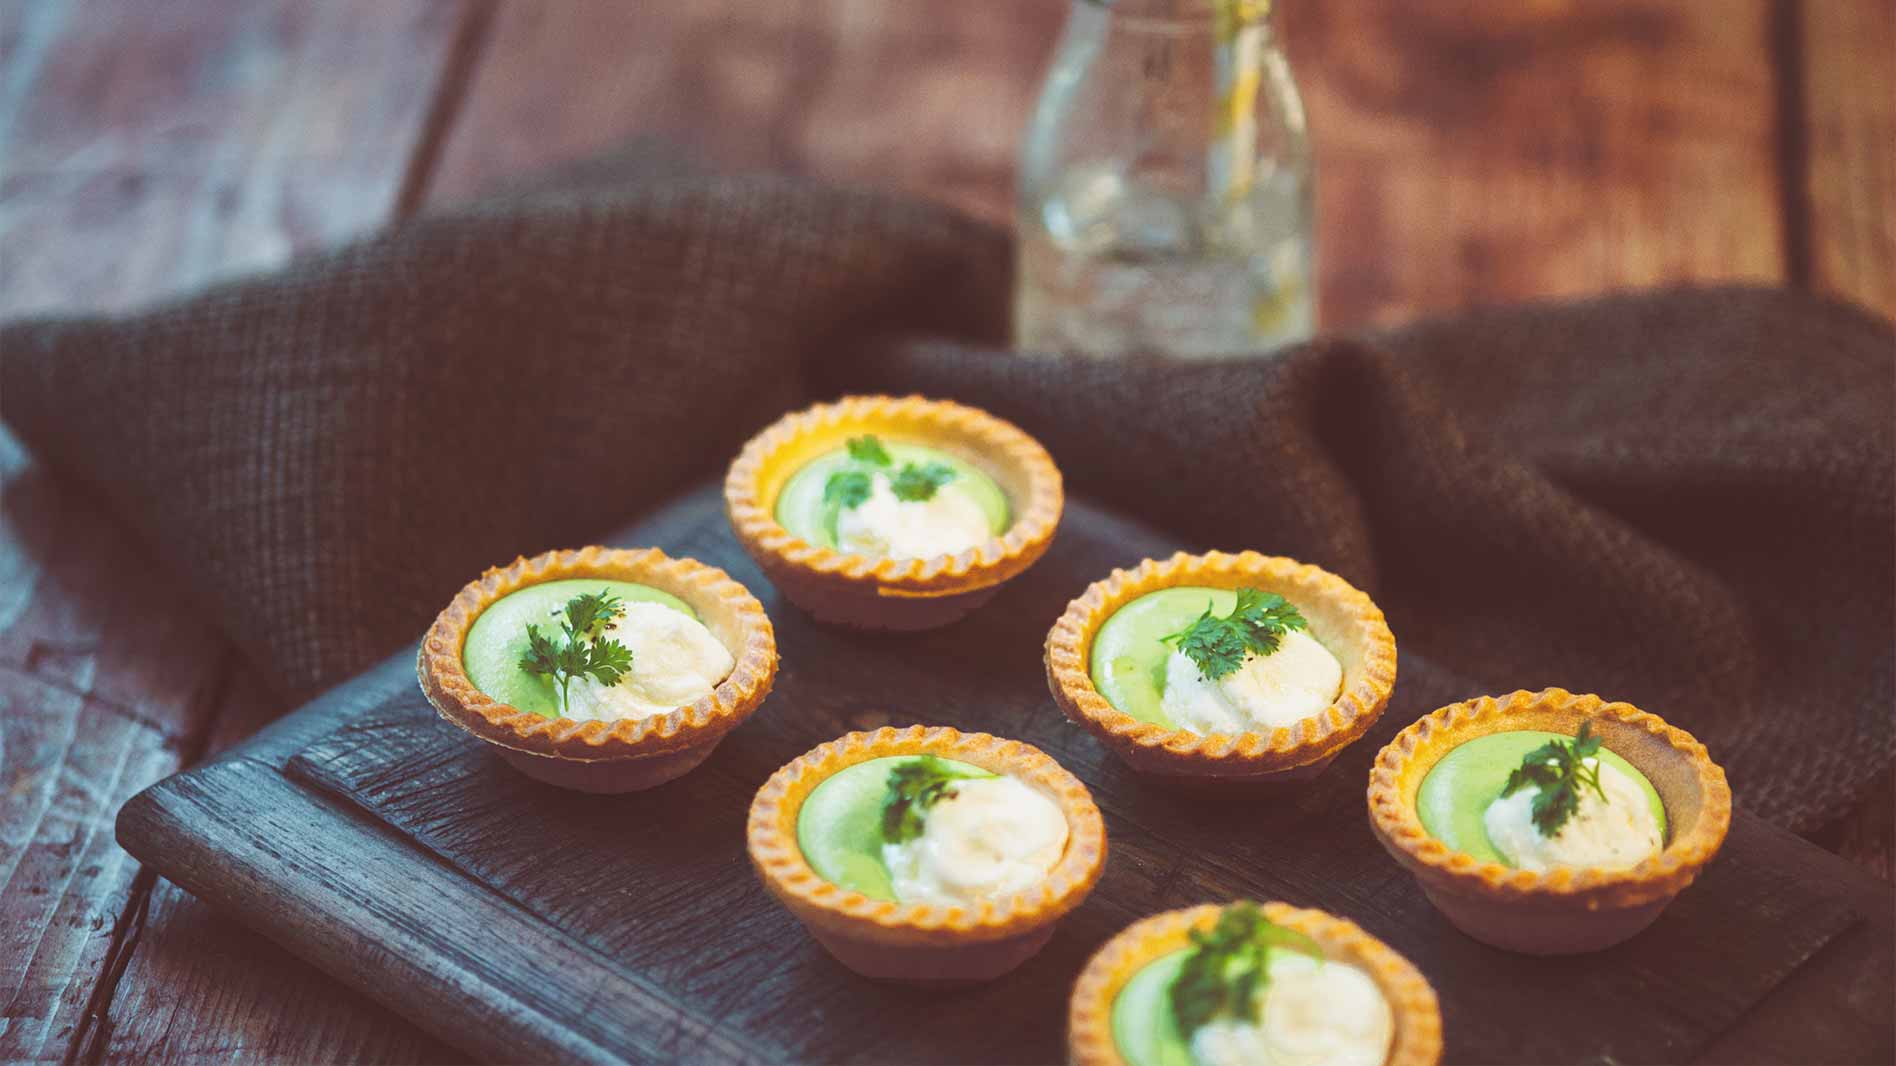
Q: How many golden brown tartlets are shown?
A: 6